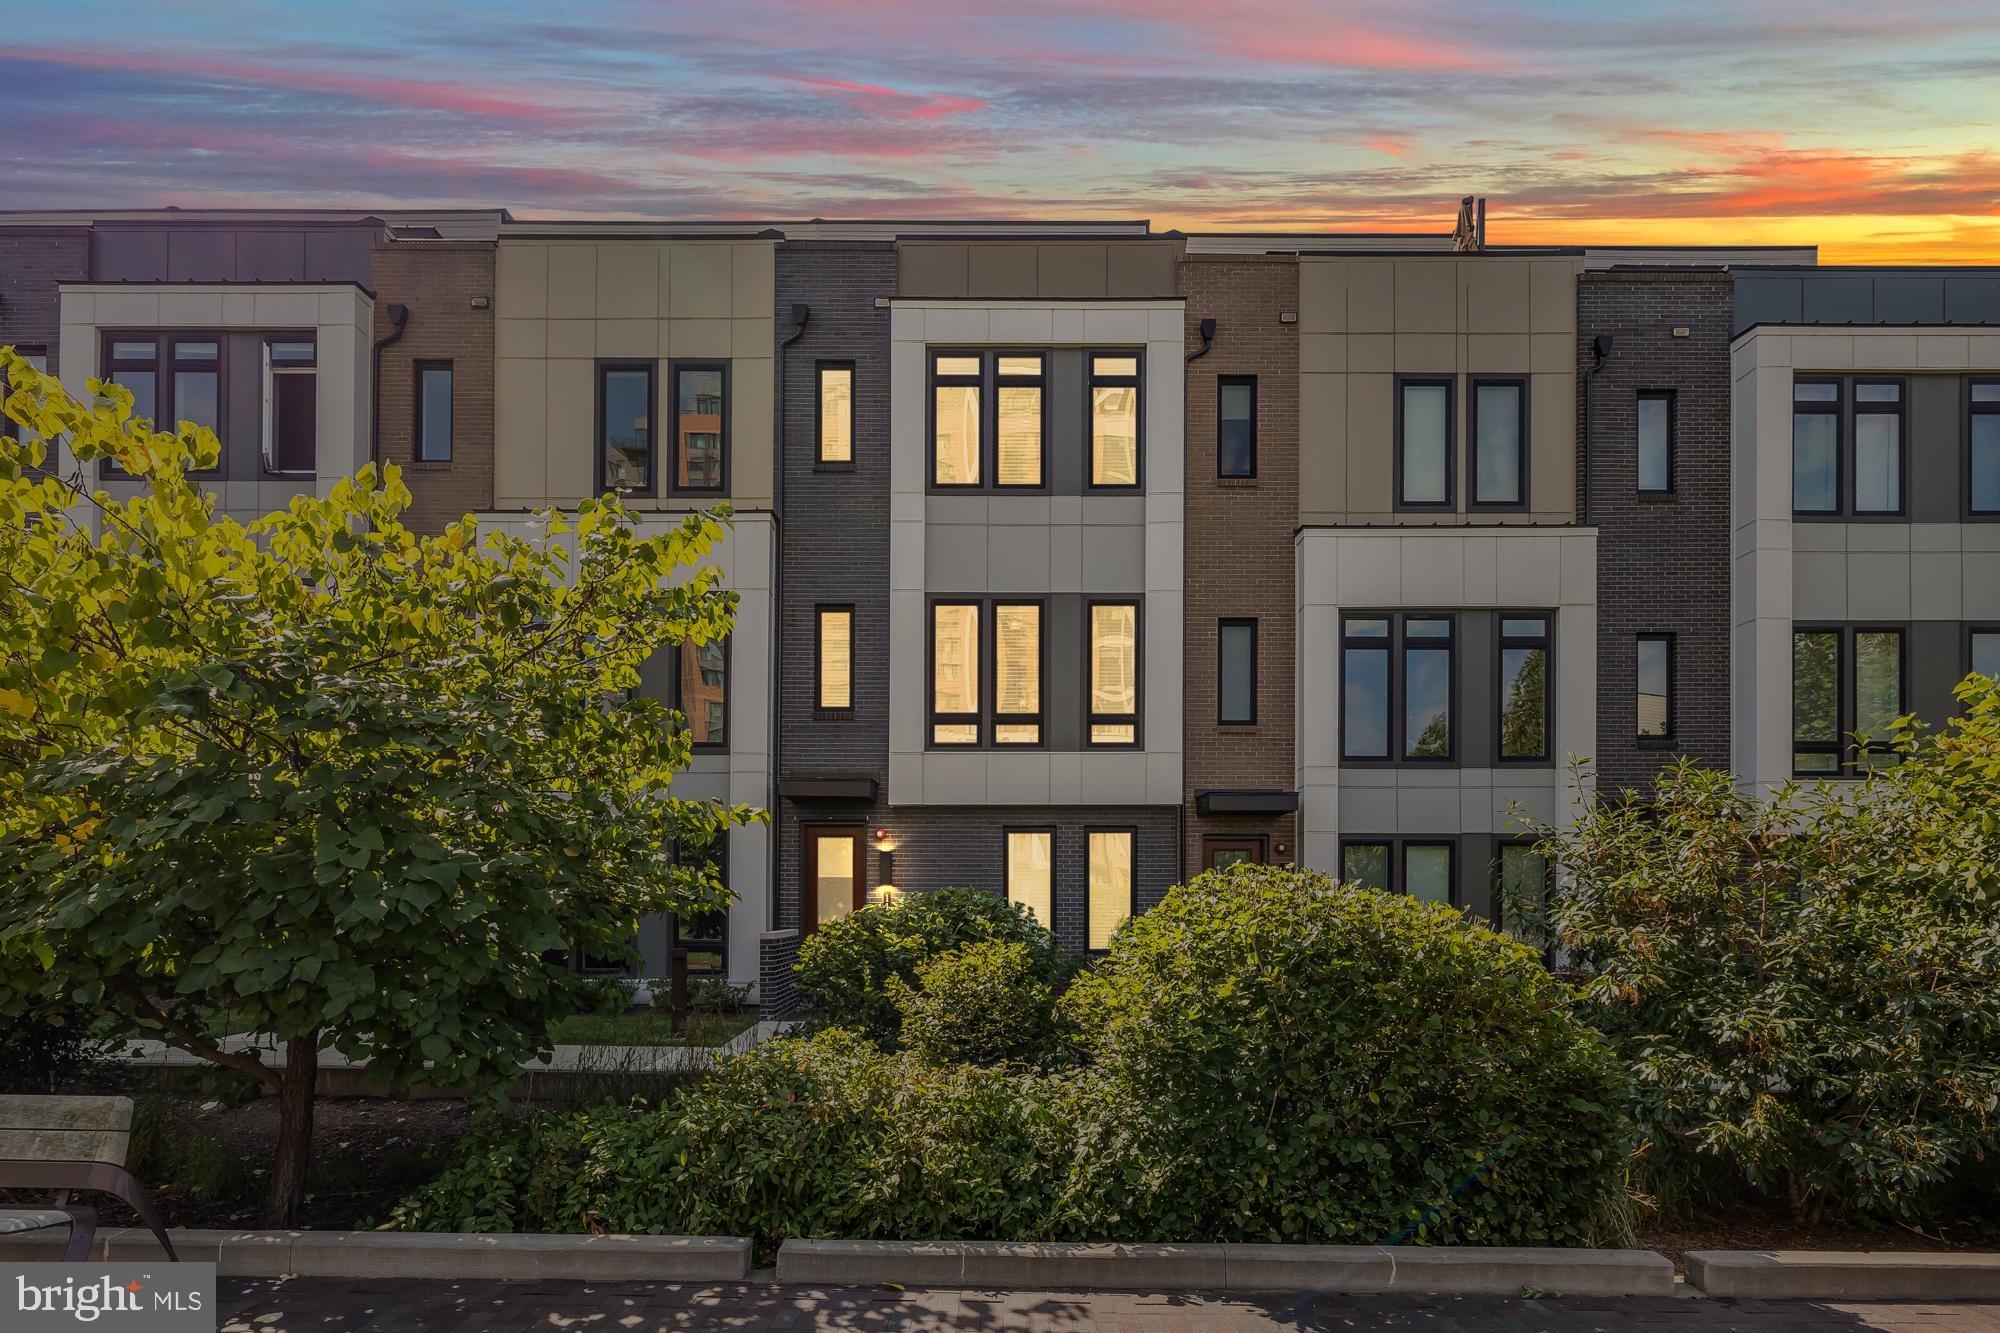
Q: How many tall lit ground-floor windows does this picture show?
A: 2